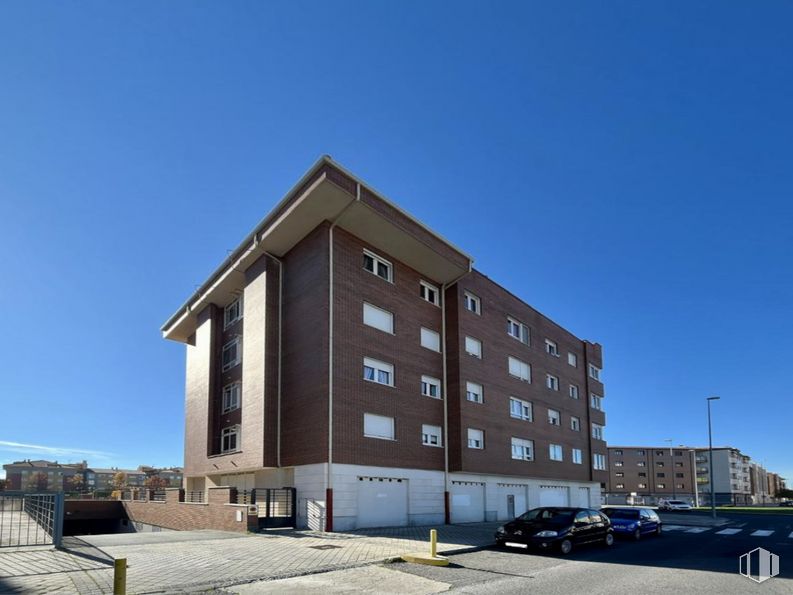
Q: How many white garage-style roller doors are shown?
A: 5